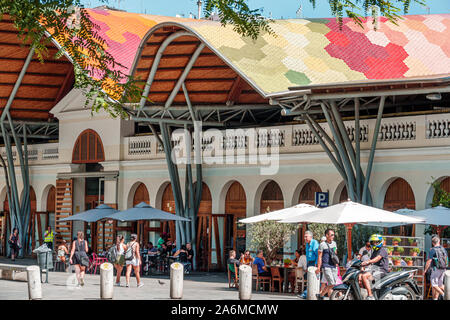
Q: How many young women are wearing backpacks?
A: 2